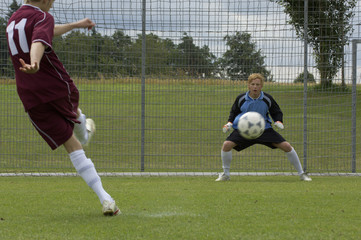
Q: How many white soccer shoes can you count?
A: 4